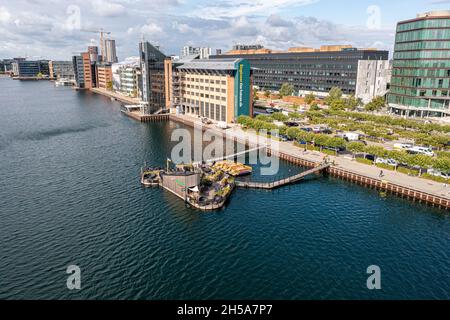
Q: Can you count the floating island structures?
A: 1